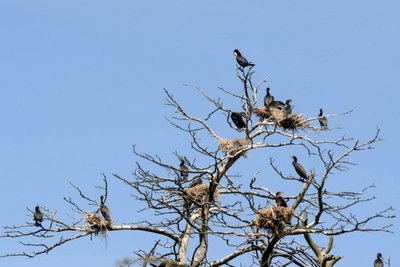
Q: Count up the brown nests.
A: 5